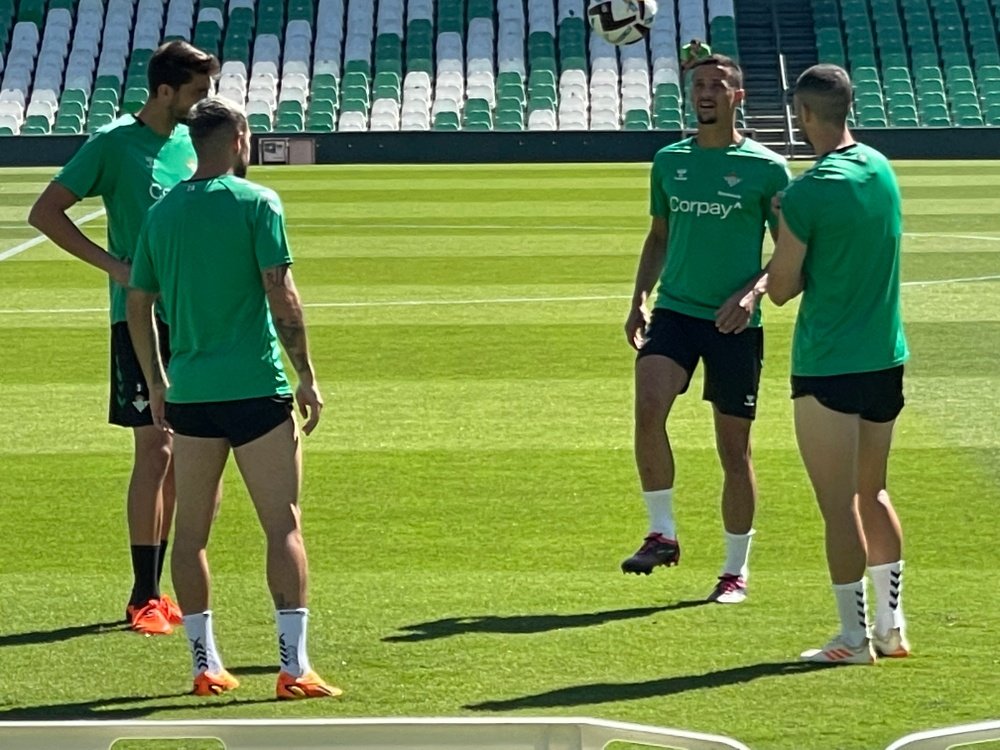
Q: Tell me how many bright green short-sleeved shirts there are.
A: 4